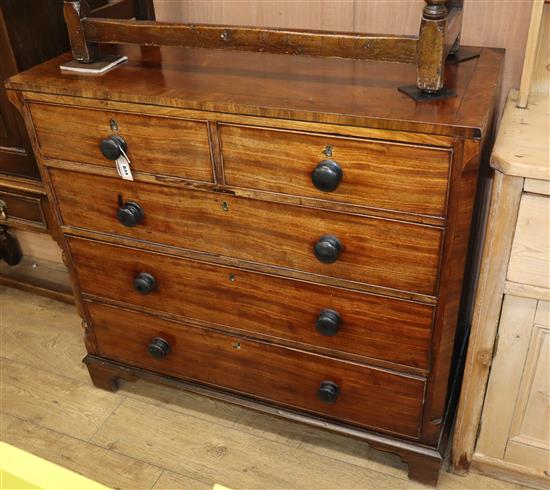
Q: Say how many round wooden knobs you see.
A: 8